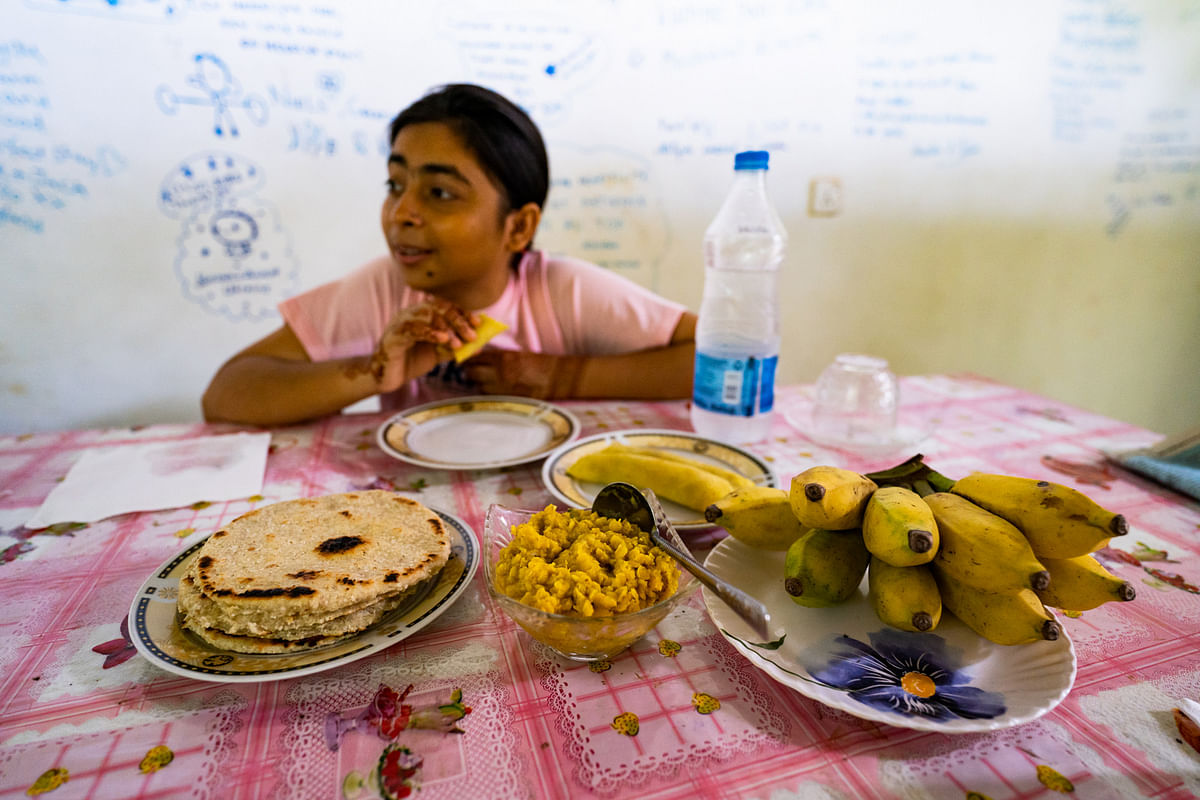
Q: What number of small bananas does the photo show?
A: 9